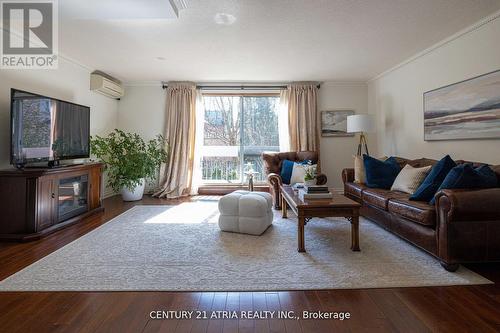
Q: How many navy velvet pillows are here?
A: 4